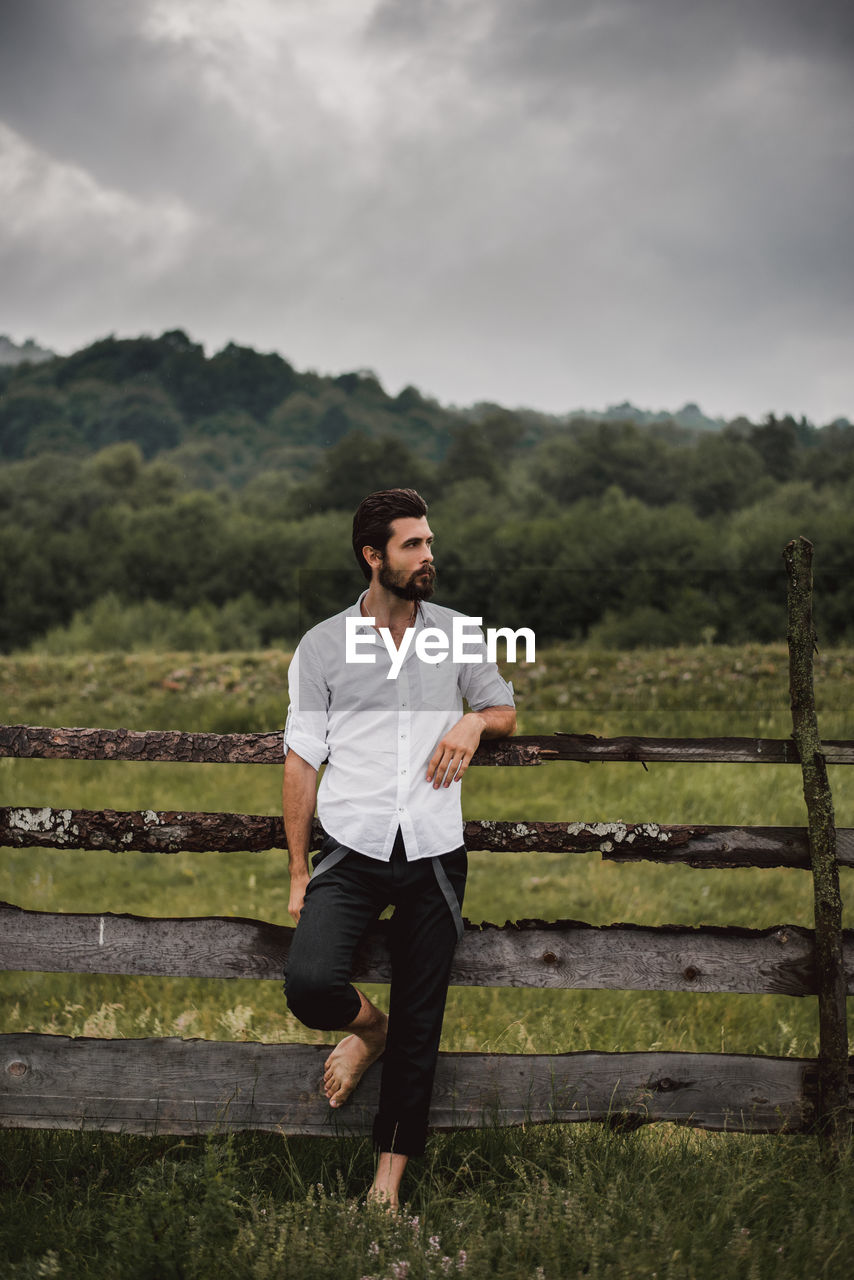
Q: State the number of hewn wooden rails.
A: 4